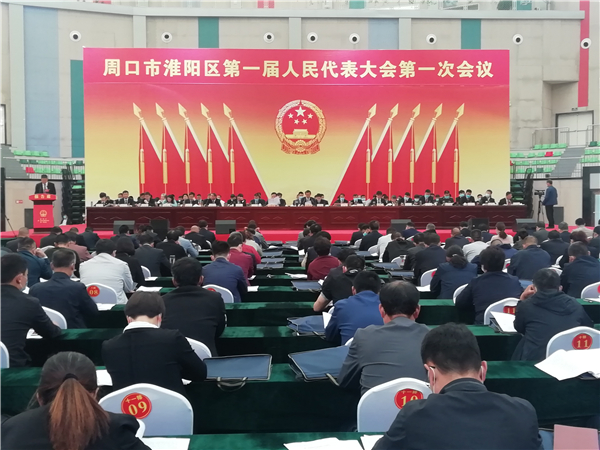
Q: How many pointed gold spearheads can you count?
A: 10